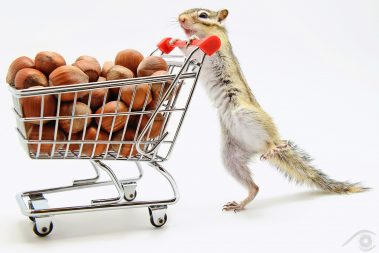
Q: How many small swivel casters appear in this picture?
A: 4